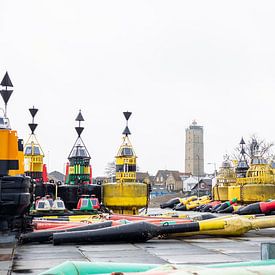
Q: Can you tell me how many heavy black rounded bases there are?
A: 3